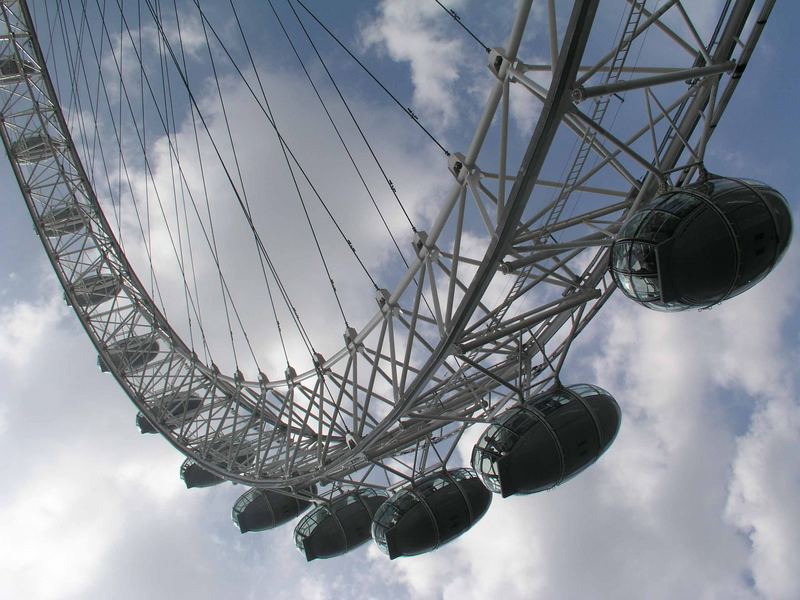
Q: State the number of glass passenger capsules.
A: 12